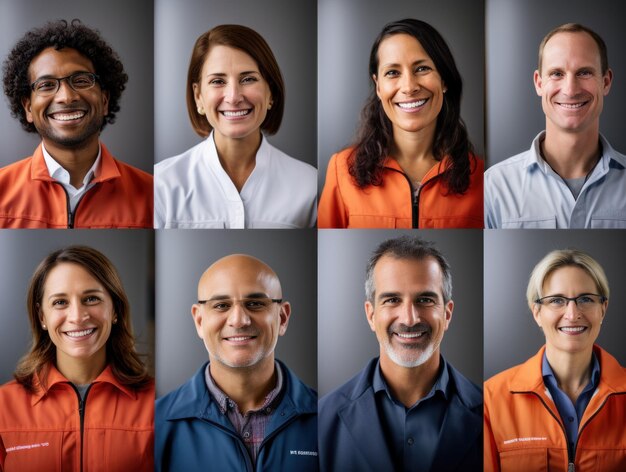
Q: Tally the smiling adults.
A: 8